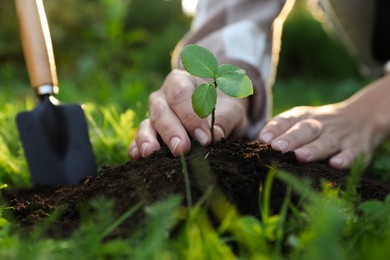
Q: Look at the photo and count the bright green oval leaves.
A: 4